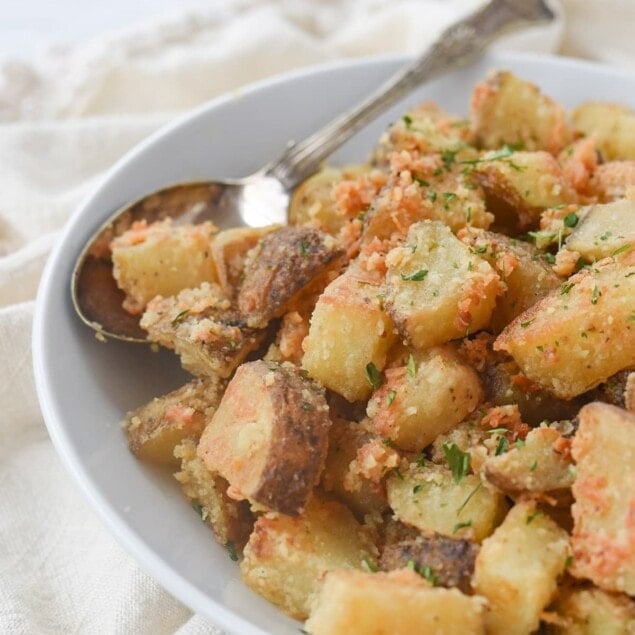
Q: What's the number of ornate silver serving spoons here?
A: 1